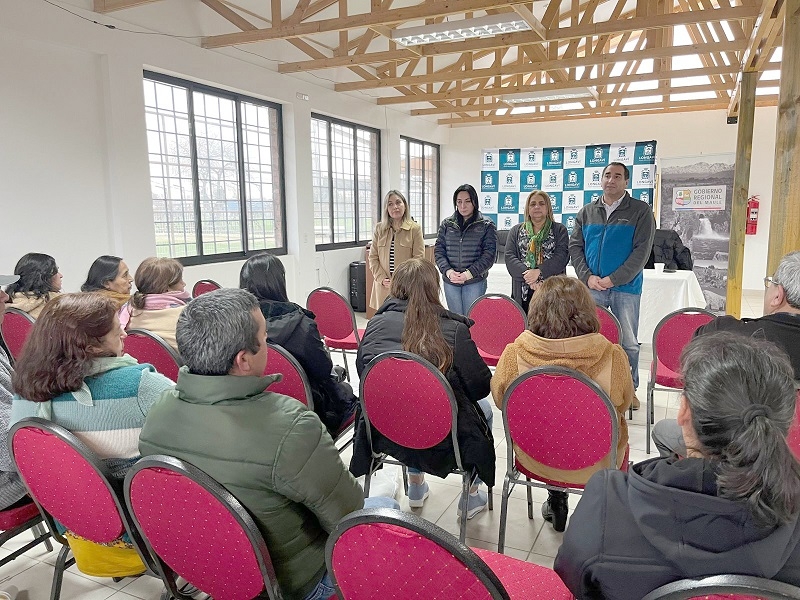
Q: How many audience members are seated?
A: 11